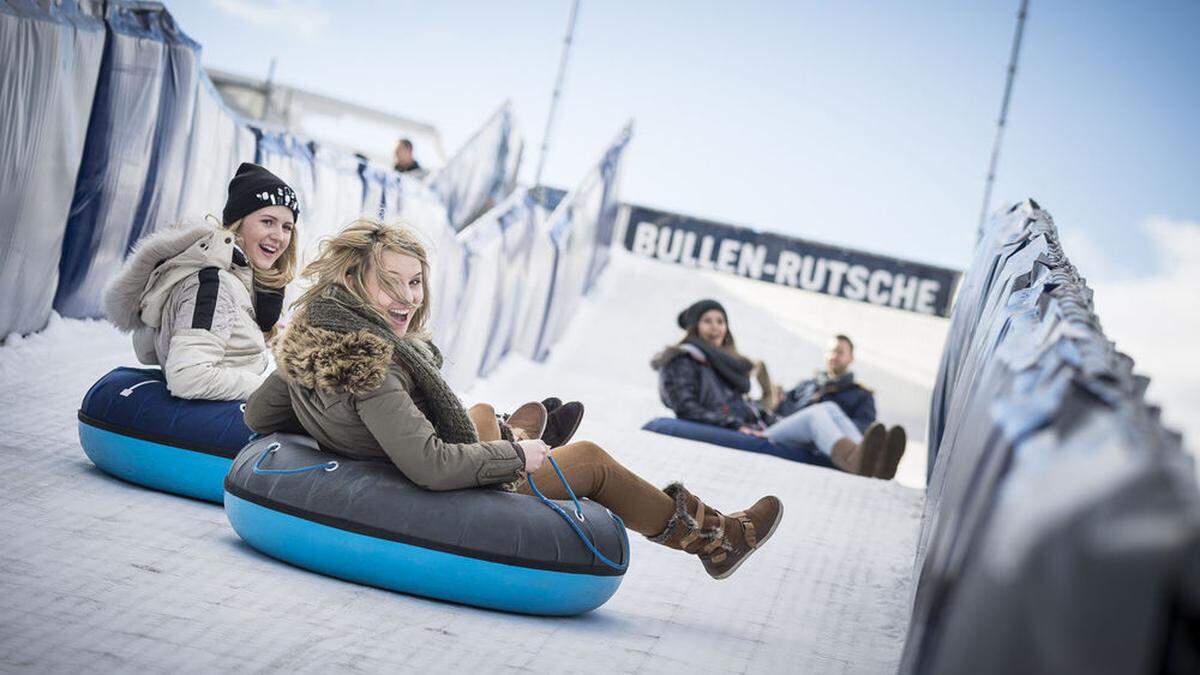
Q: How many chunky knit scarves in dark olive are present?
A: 1